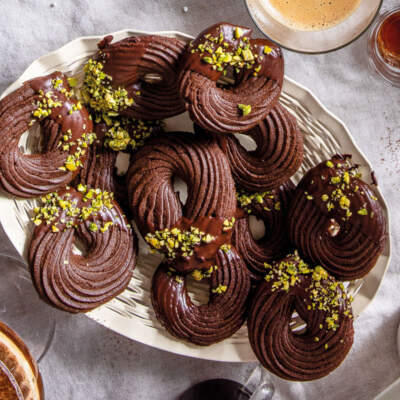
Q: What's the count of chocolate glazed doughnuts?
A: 11